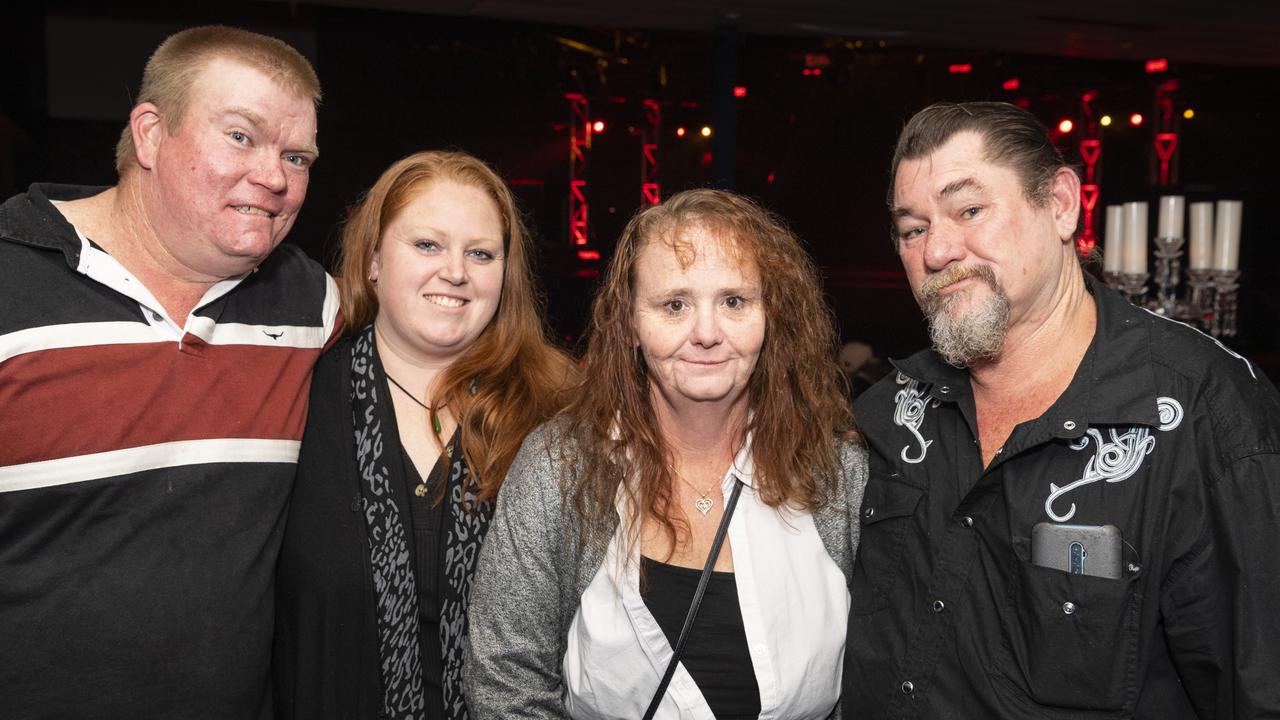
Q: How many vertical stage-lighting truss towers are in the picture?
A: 4